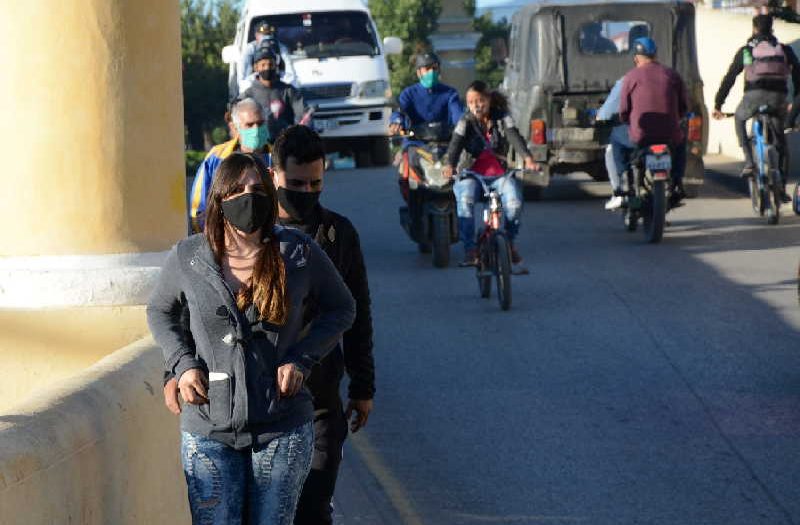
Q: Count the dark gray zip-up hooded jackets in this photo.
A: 1